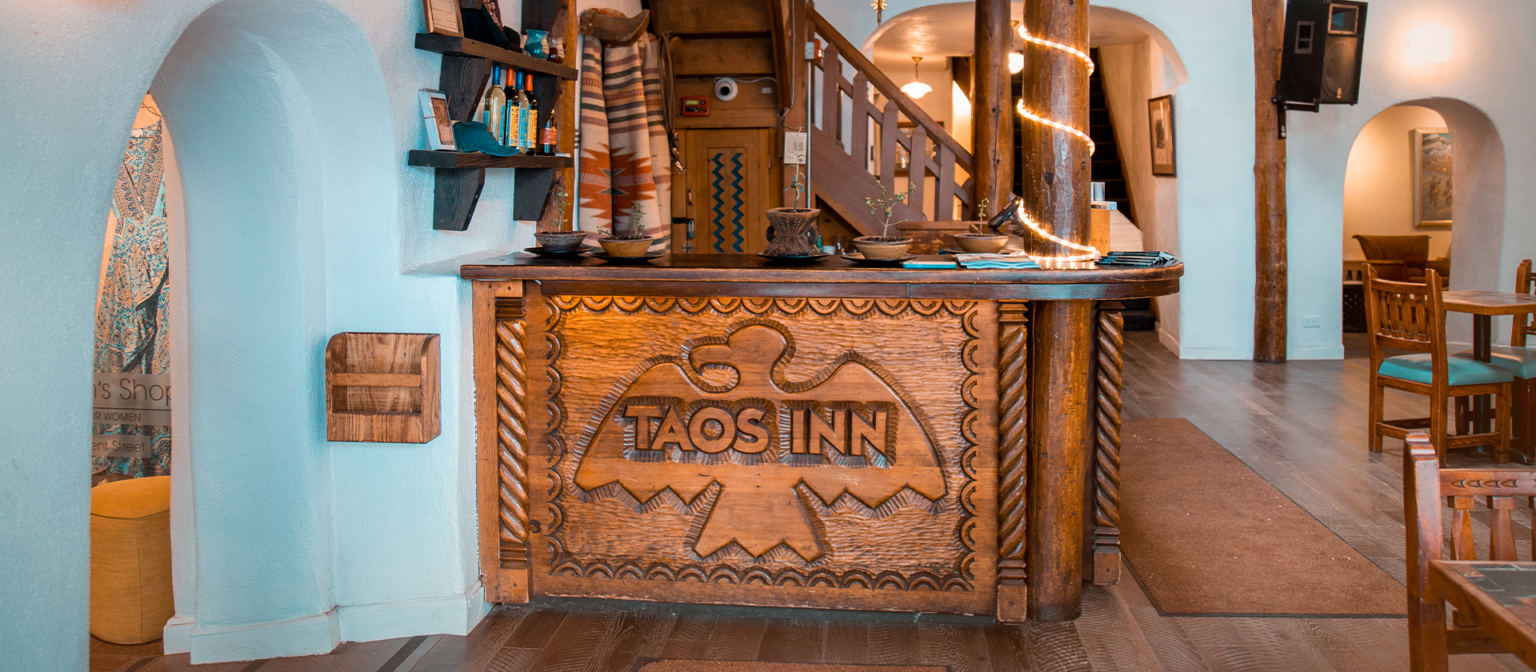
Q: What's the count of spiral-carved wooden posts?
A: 3